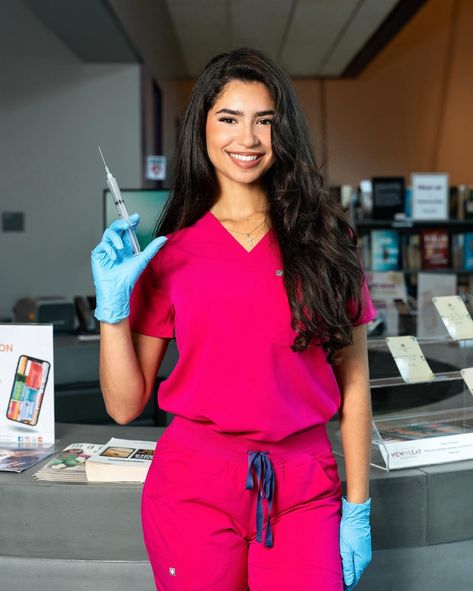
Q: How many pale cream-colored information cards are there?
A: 3